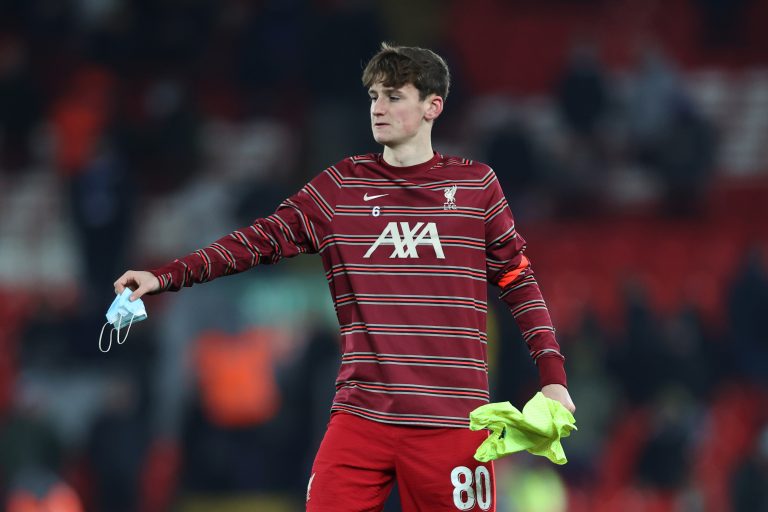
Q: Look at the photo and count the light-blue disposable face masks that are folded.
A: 1